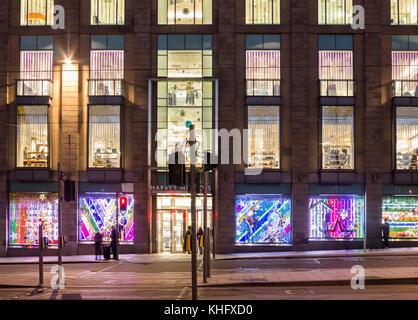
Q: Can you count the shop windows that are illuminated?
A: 5